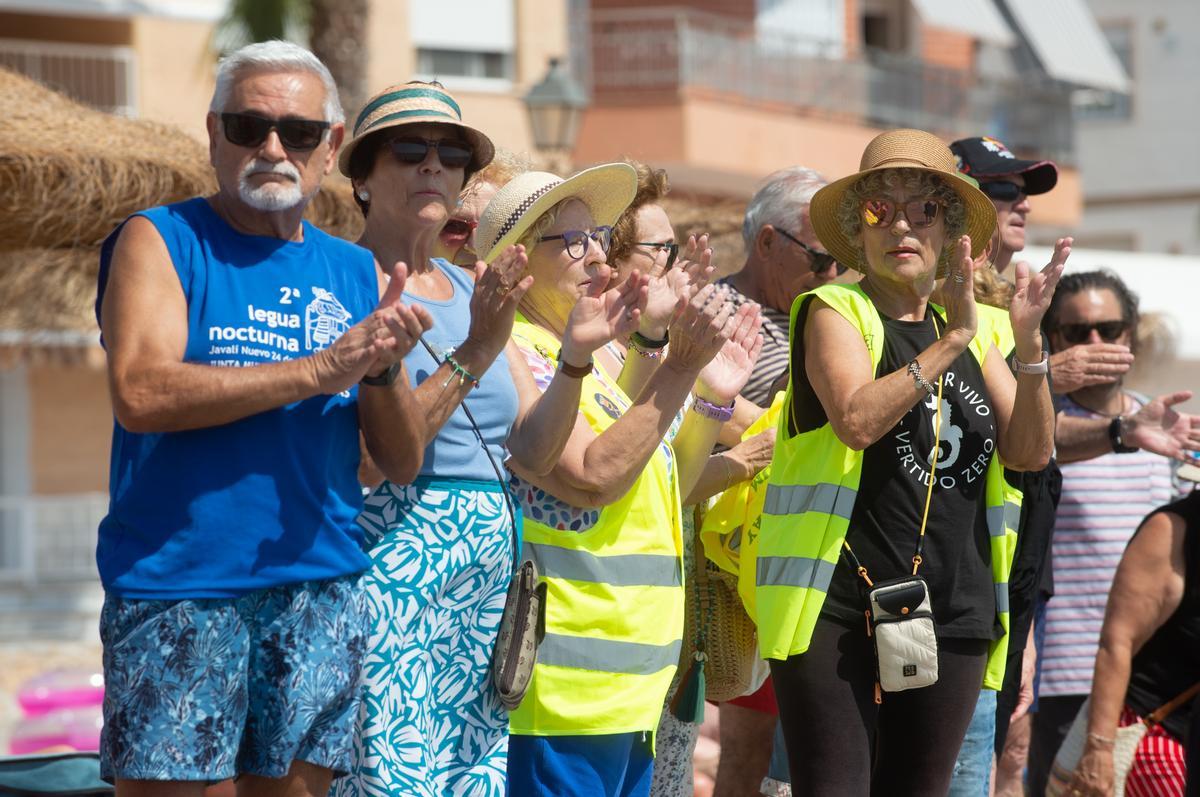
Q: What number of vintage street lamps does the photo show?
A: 1